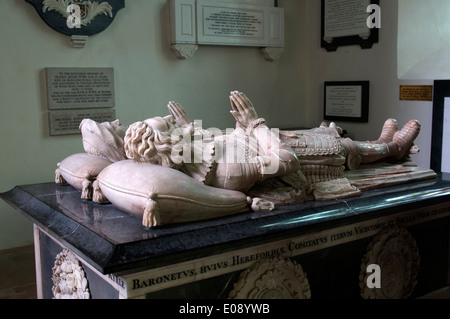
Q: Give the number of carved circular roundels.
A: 3